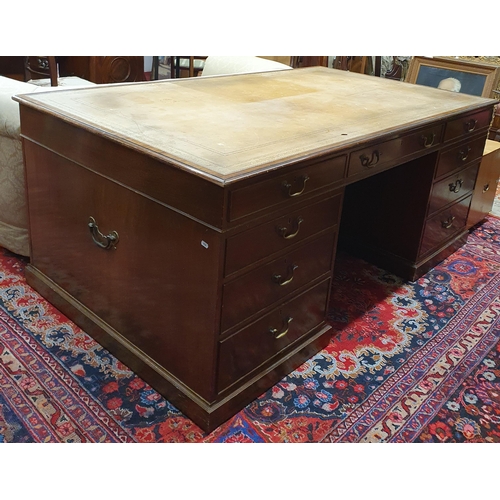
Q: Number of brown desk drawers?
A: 9